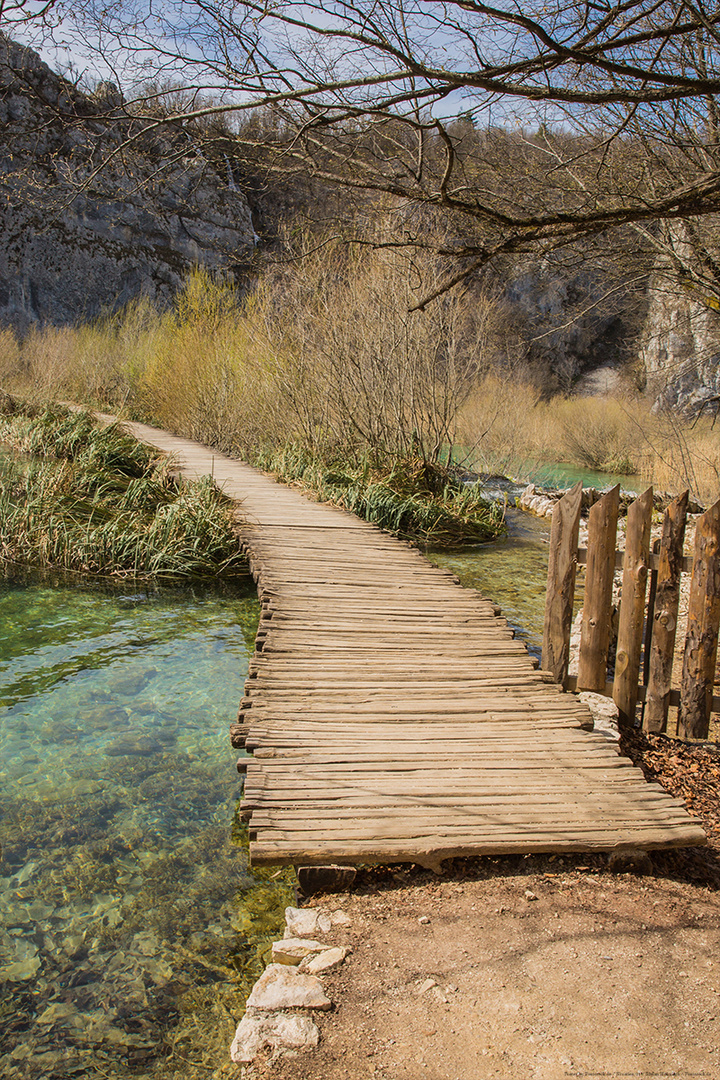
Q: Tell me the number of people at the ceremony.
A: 0